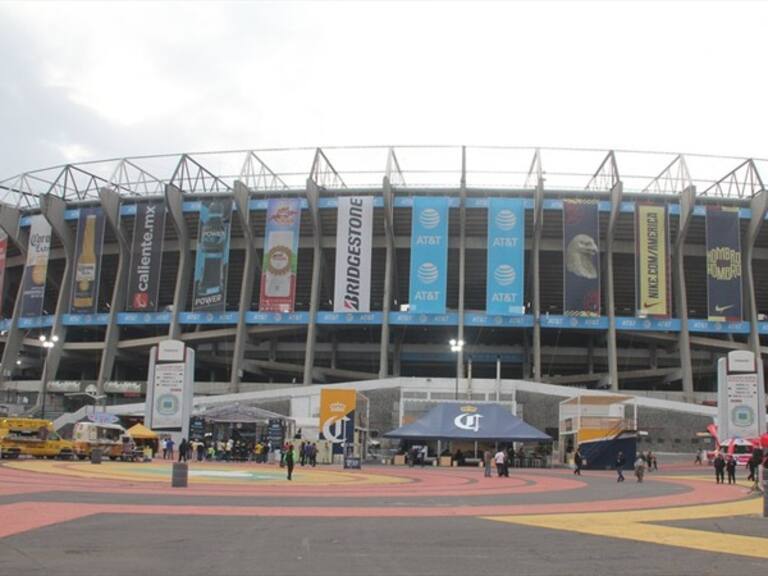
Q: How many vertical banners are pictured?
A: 12